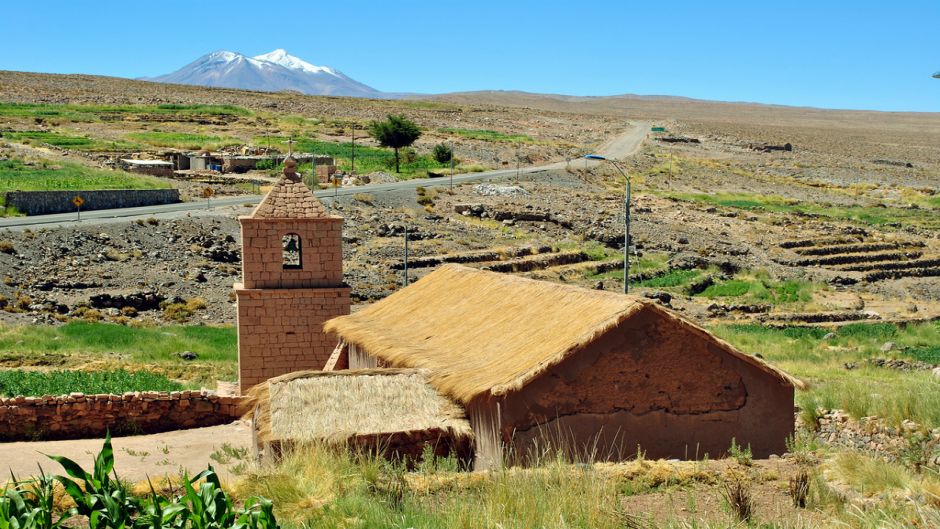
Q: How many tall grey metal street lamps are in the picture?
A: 1